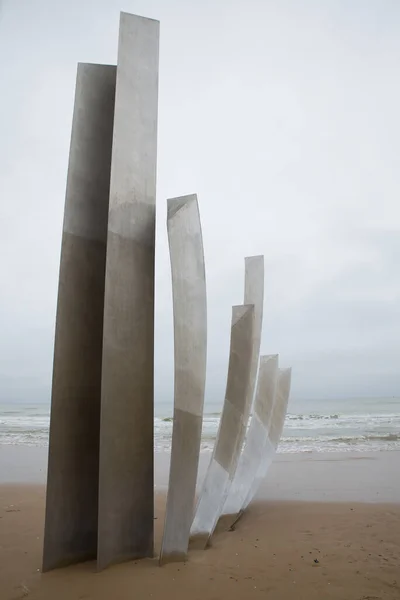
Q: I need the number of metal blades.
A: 7